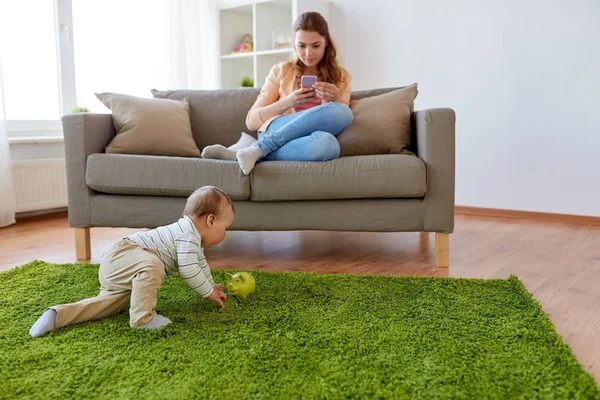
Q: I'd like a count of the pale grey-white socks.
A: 4